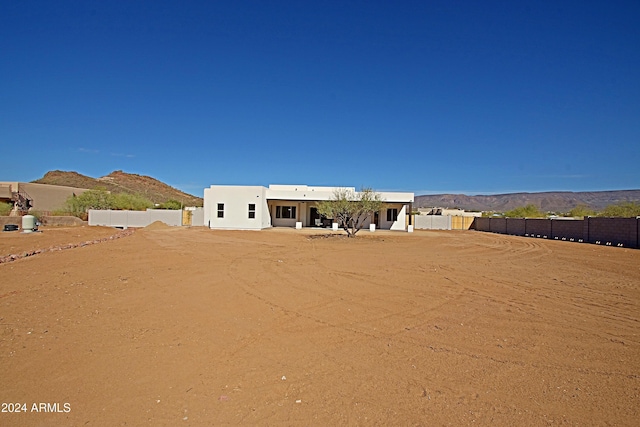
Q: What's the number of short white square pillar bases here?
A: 4